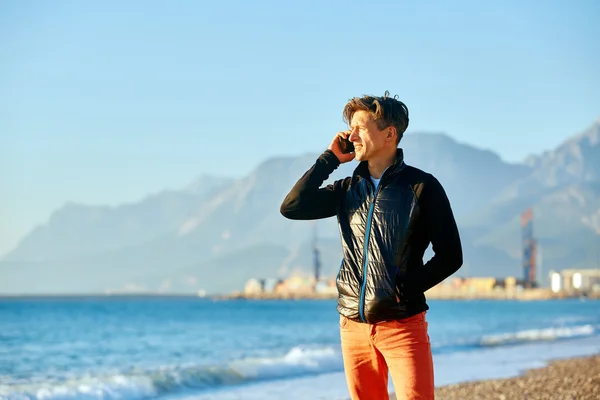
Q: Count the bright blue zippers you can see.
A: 1